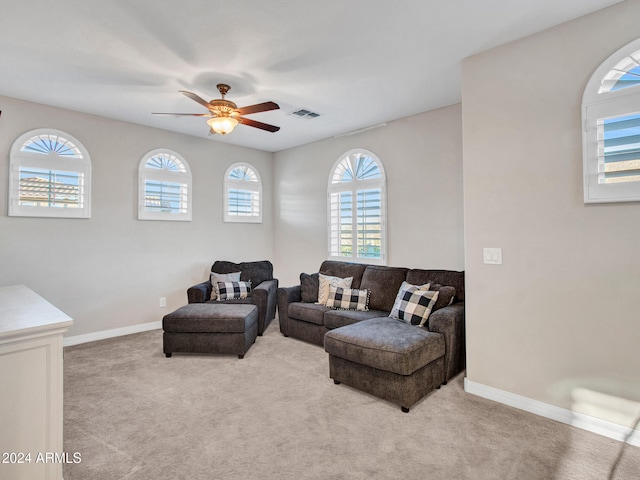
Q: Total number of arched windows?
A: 5